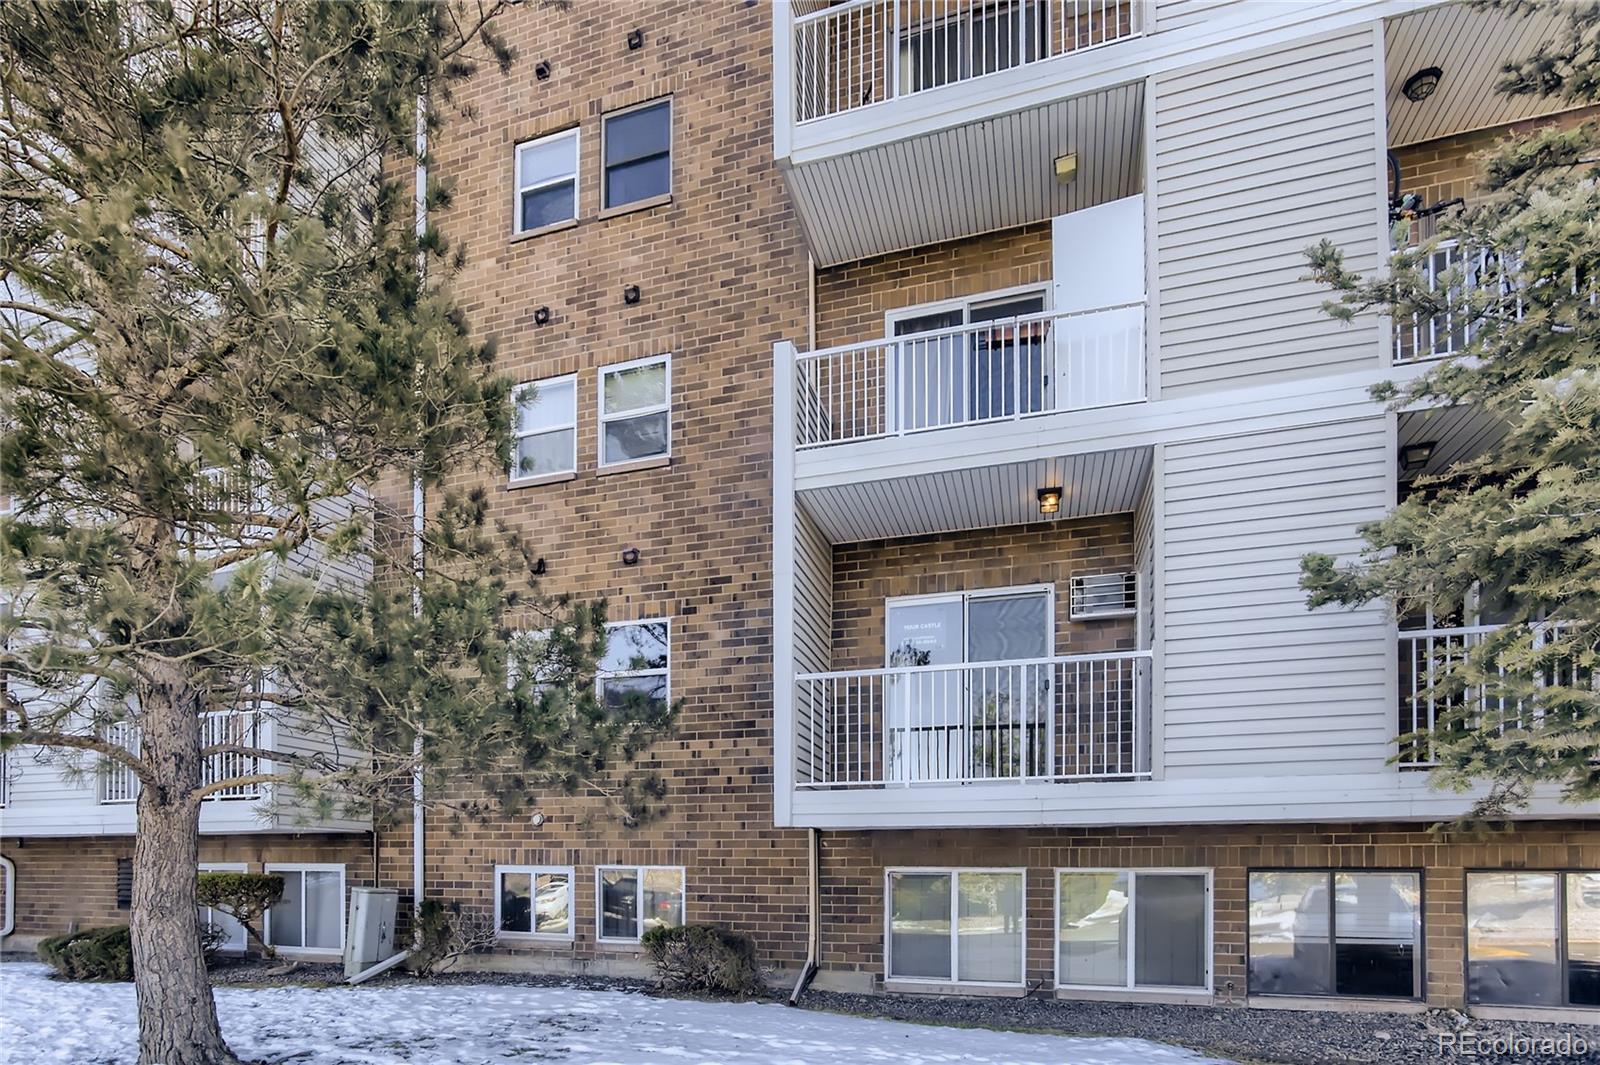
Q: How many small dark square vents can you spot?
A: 6